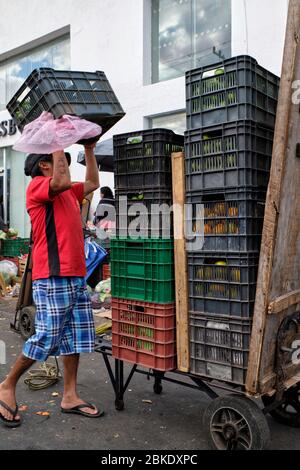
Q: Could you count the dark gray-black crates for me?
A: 8